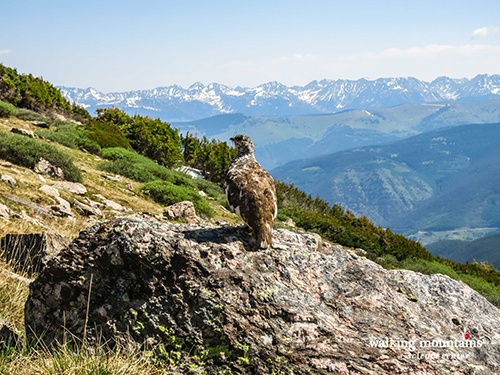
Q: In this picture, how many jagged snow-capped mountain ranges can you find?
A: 1